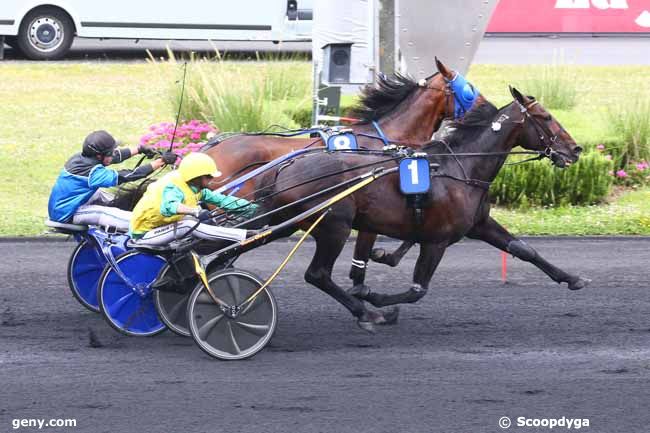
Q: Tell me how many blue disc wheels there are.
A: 2